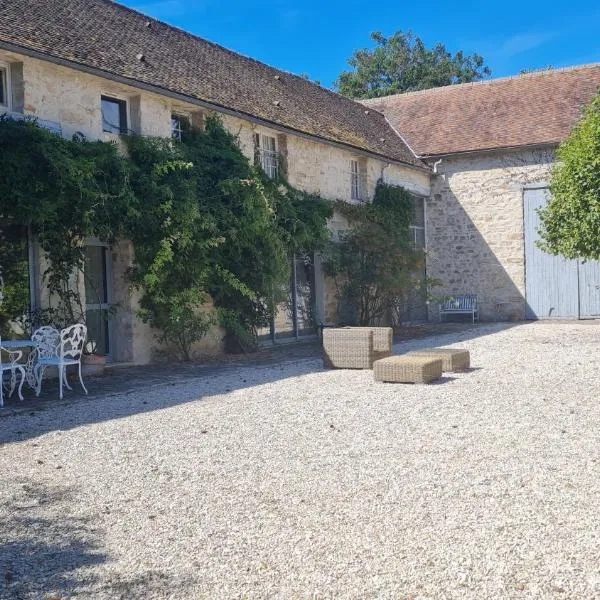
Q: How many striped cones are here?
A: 0